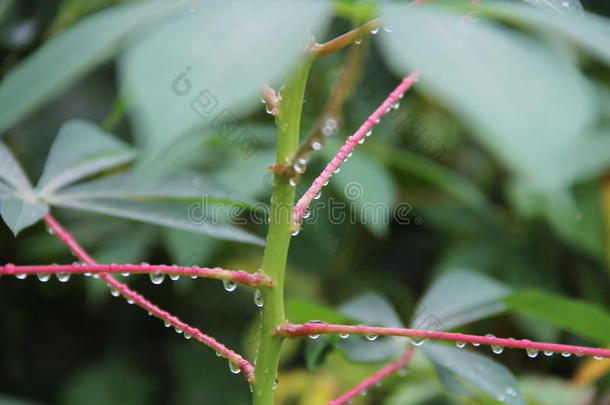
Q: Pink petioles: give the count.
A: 5